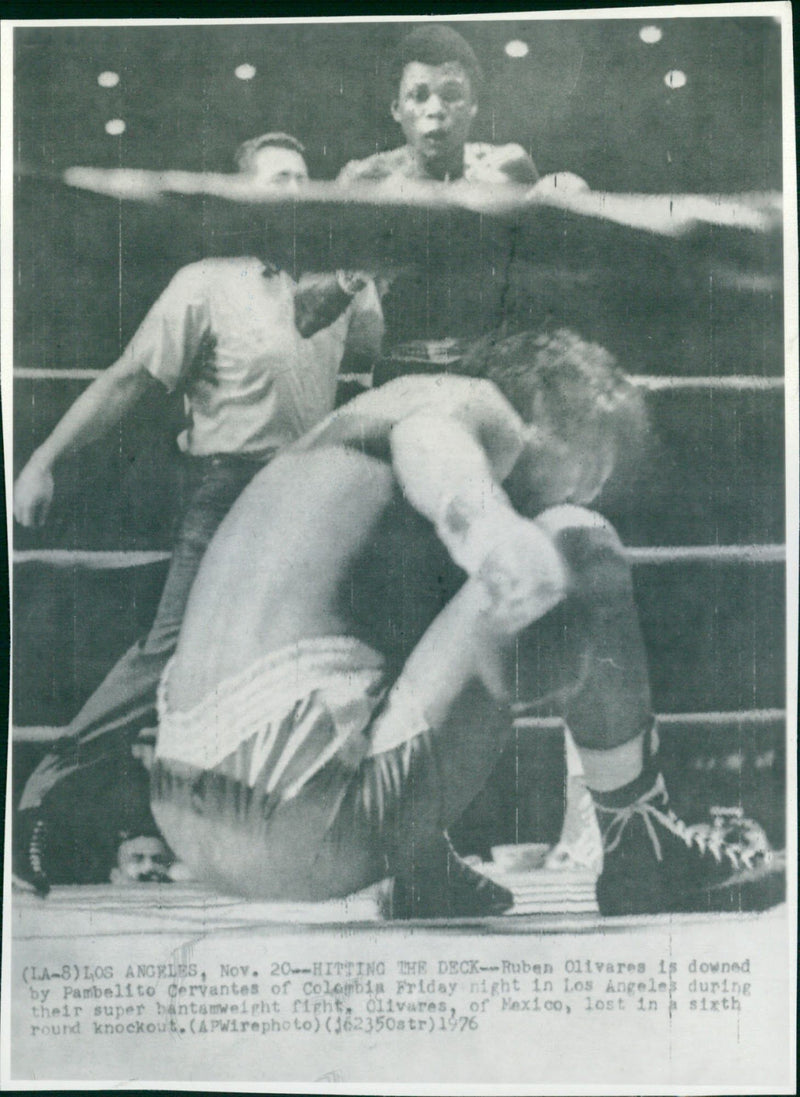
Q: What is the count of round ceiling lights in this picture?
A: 6